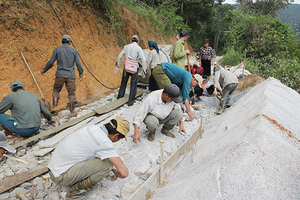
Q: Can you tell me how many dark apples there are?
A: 0